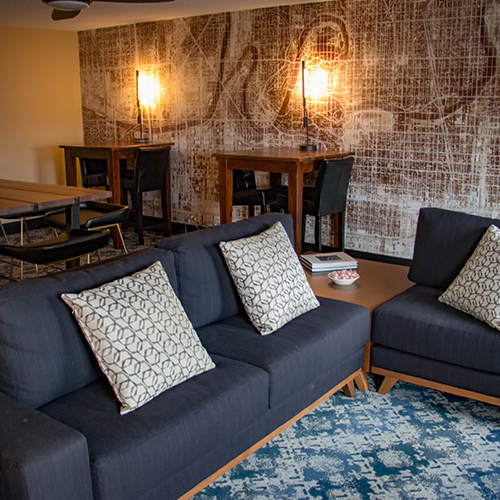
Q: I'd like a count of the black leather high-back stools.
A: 4